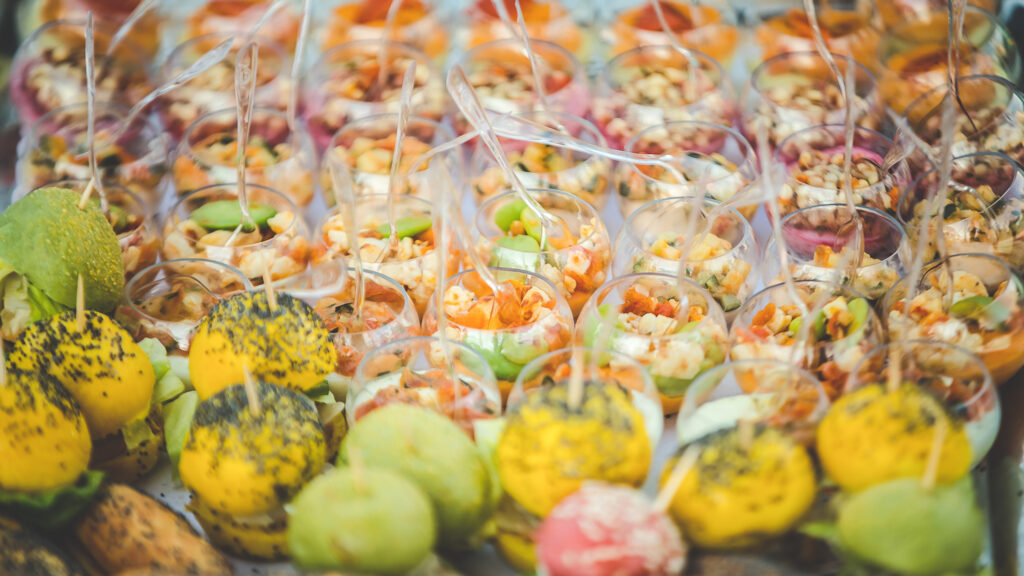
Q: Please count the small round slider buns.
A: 12